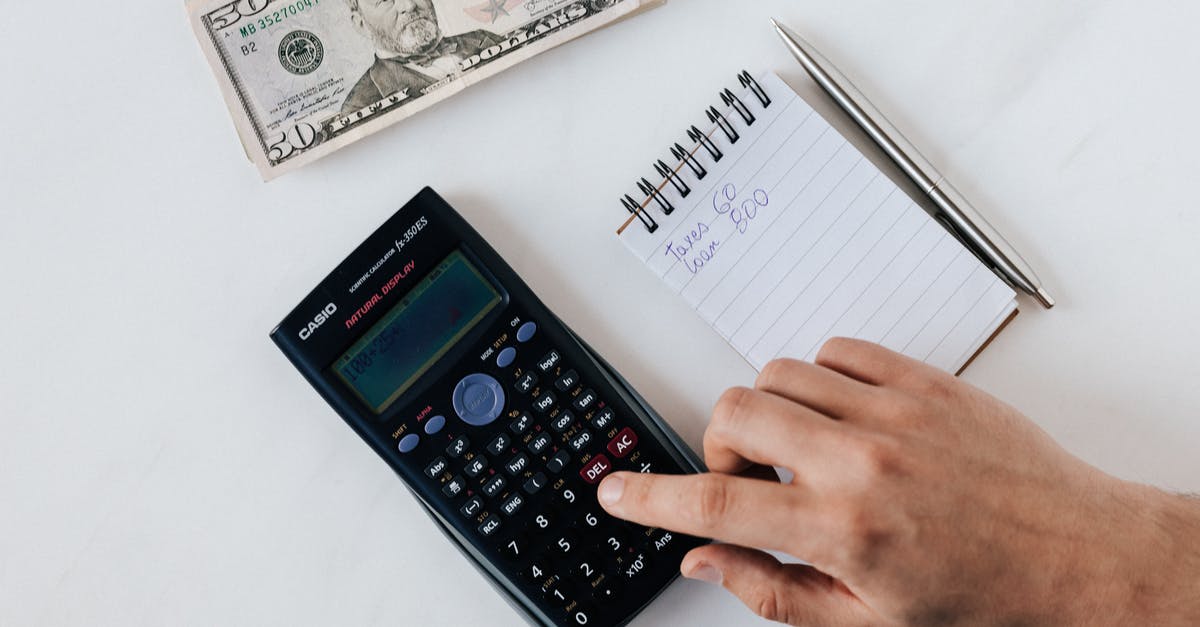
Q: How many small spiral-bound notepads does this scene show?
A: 1